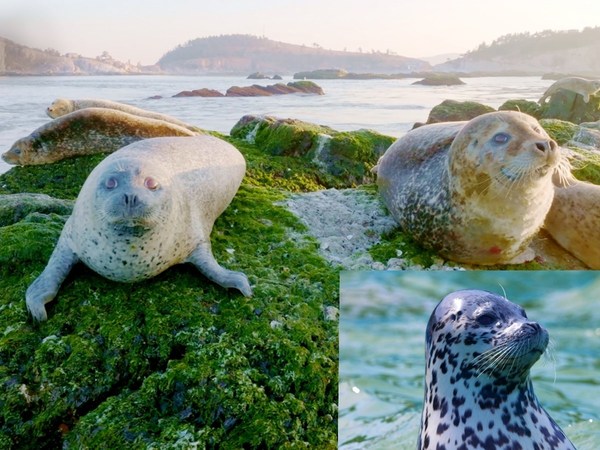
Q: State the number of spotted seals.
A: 7